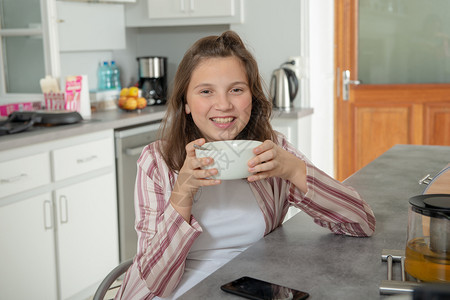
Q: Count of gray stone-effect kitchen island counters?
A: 1